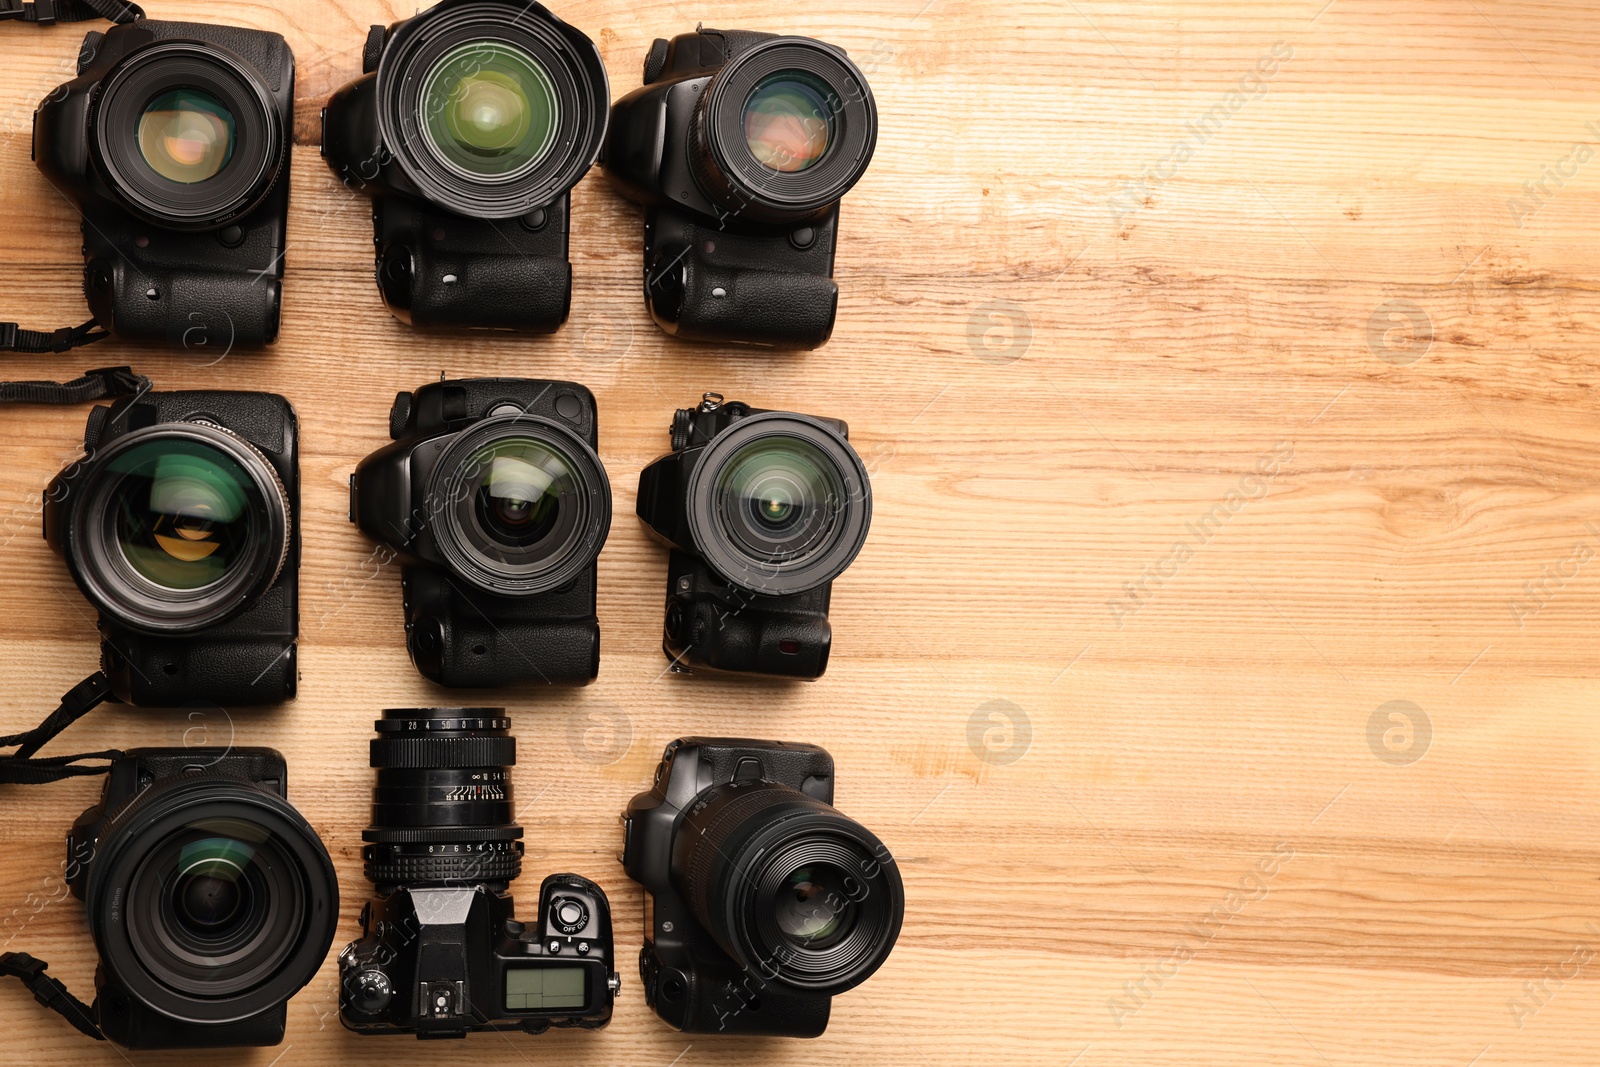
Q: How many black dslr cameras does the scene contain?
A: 9